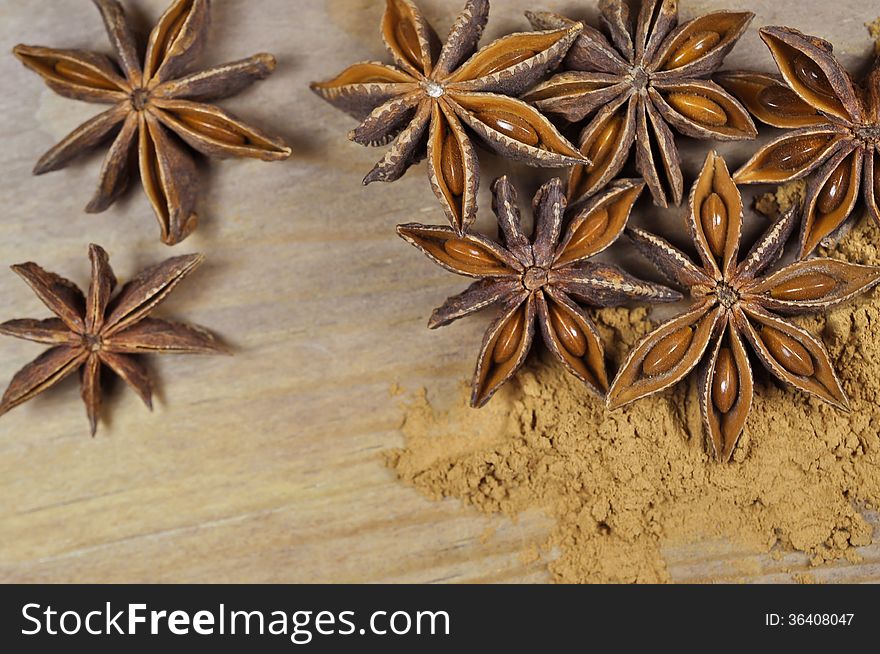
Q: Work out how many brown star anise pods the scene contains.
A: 7